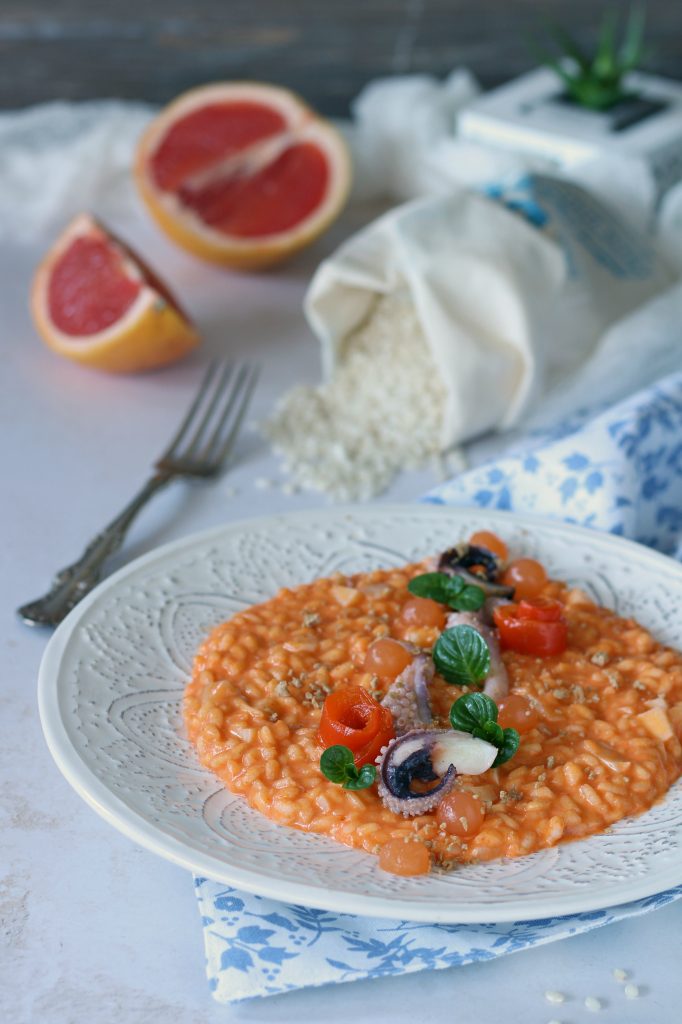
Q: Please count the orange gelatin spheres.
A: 7